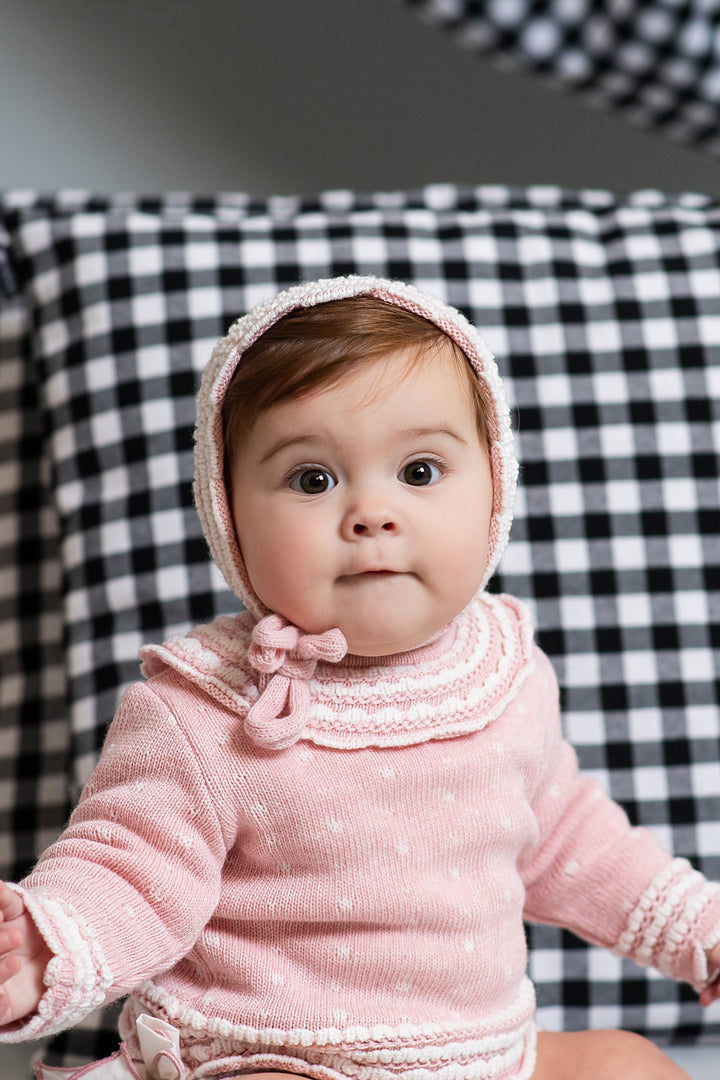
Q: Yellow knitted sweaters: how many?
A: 0